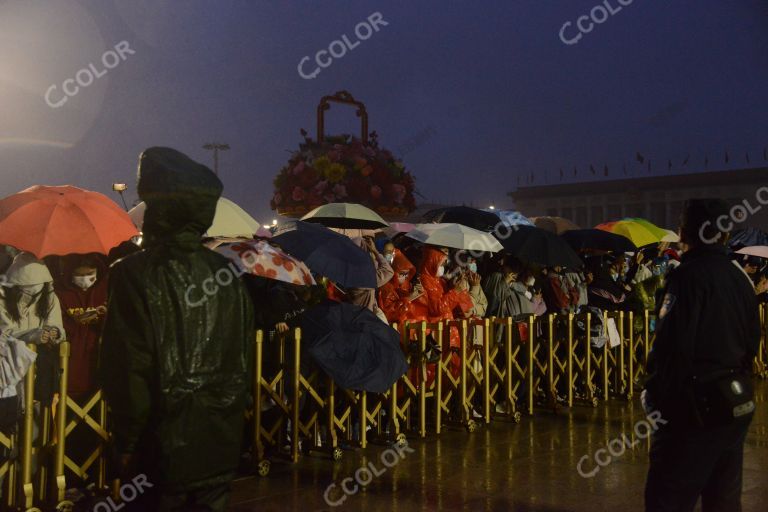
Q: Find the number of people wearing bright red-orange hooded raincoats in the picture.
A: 2